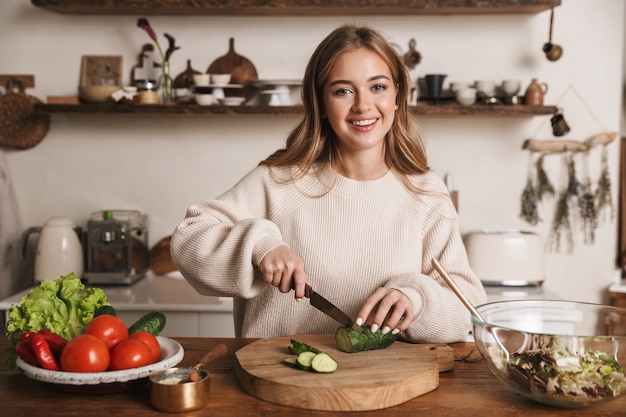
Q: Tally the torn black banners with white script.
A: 0